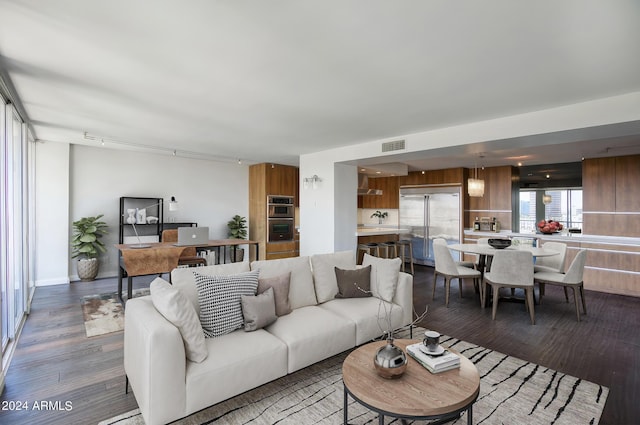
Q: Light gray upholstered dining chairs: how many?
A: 5